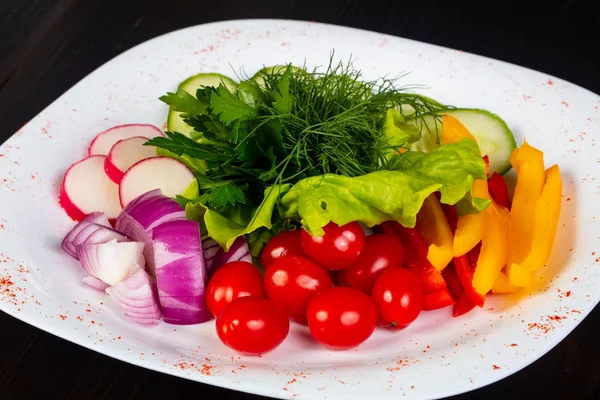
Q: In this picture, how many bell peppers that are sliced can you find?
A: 2